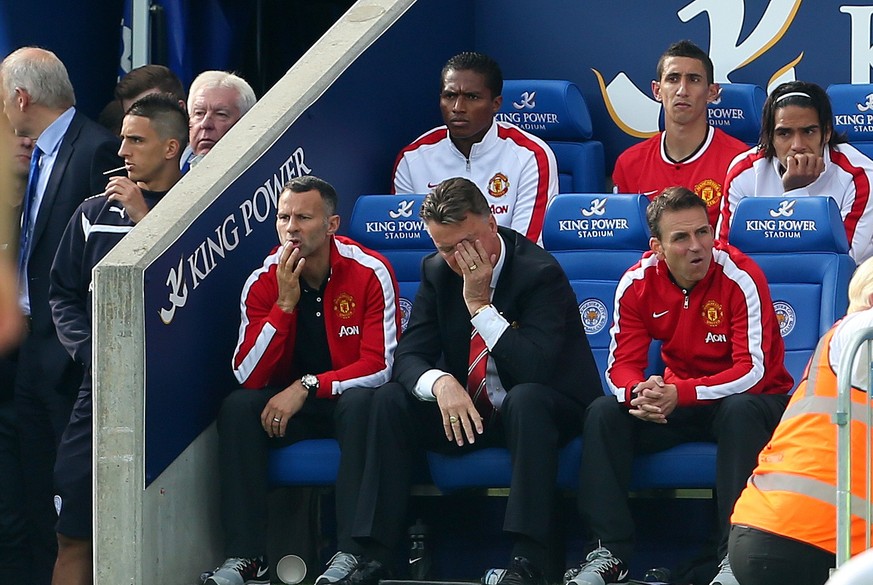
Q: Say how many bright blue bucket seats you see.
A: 6